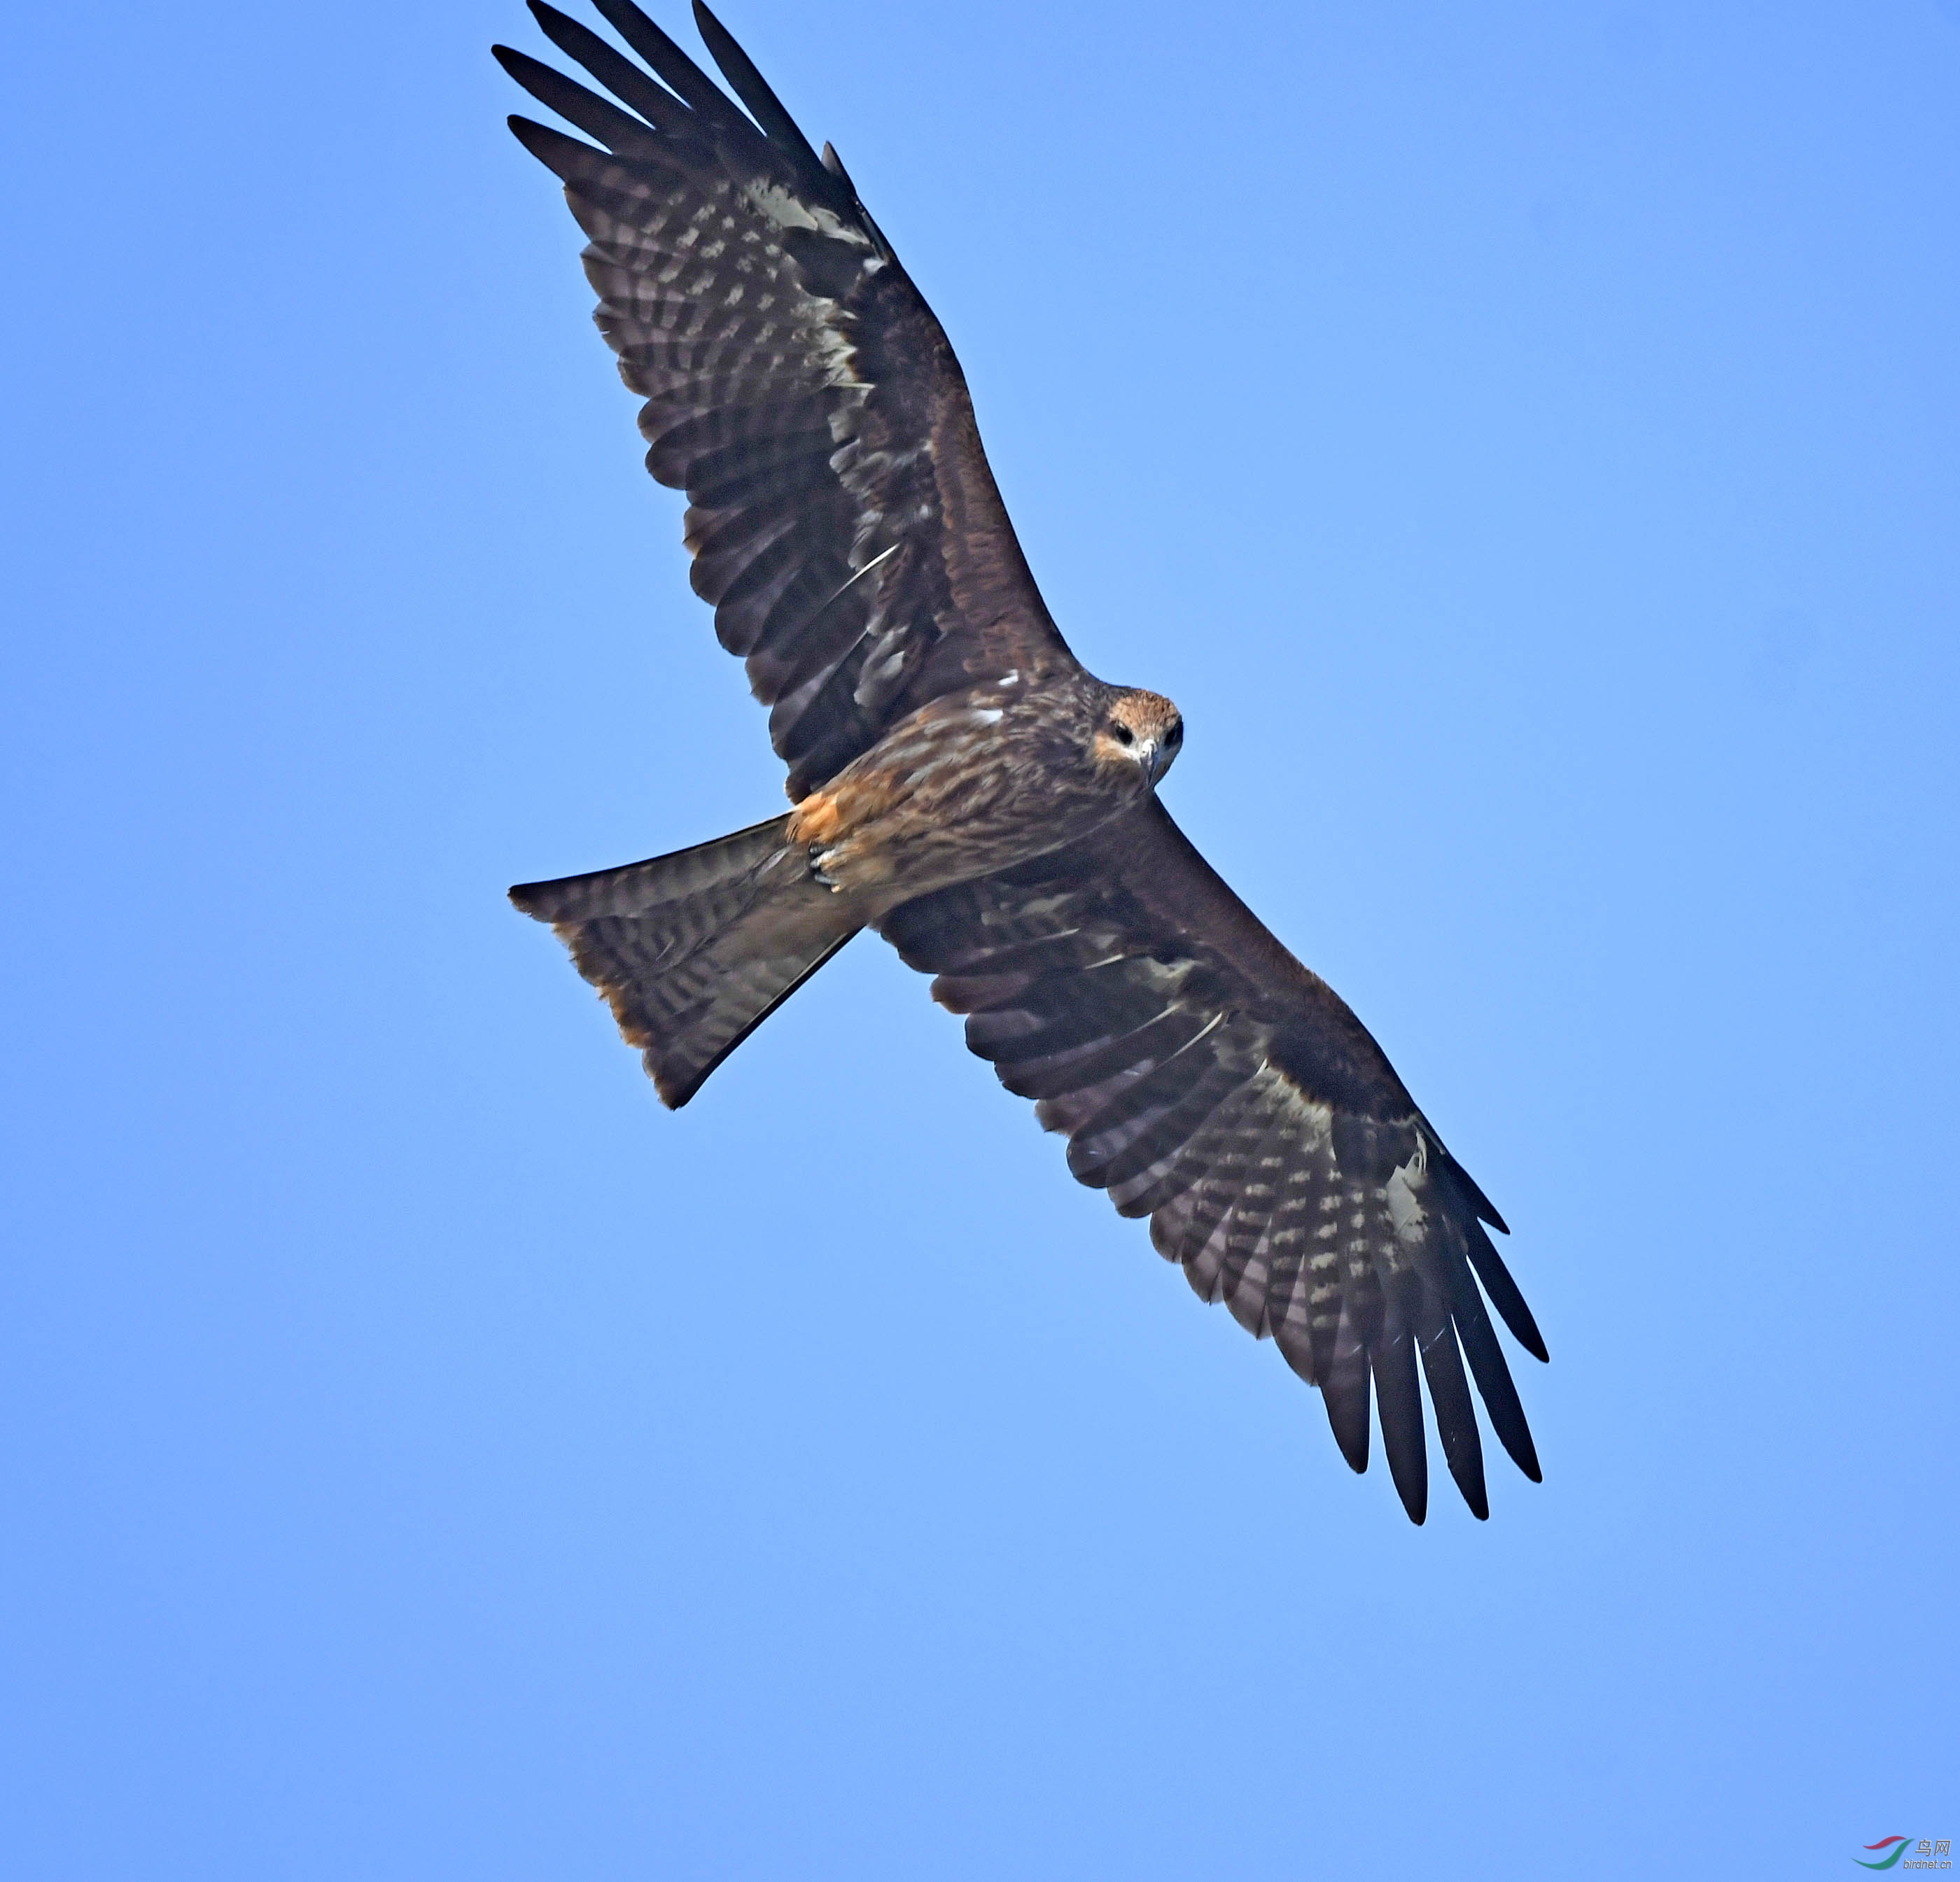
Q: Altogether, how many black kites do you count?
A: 1